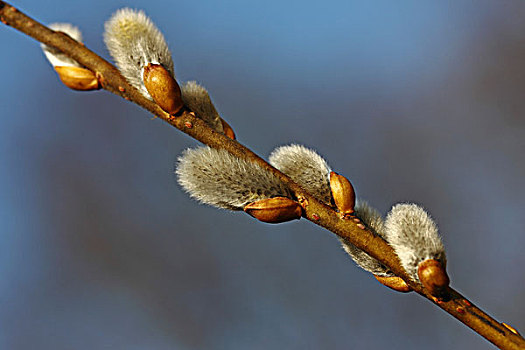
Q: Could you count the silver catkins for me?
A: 7